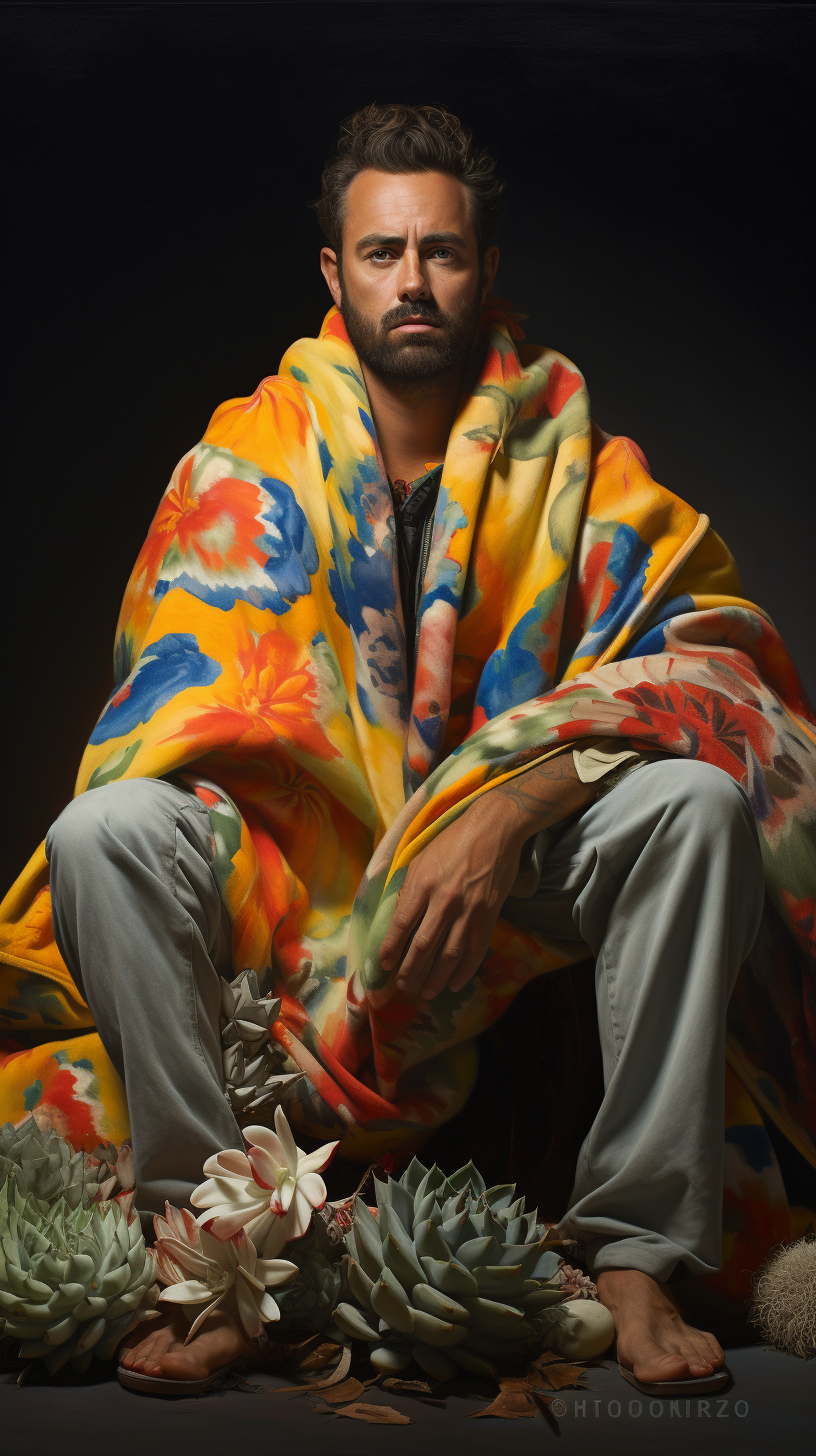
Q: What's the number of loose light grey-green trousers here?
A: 1